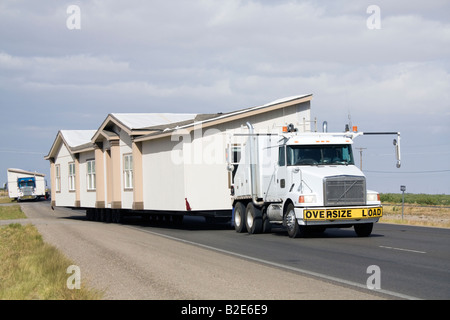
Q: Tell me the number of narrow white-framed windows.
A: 4